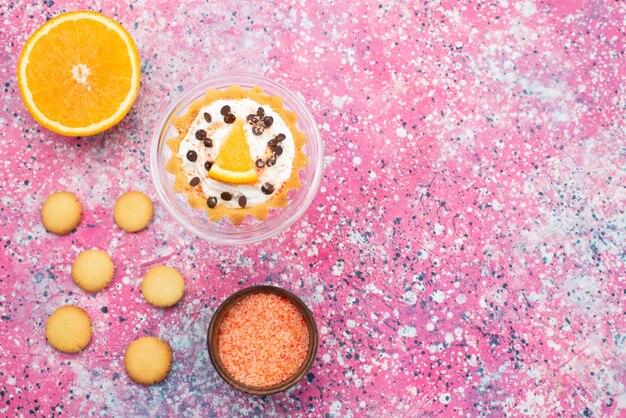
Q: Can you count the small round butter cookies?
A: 6